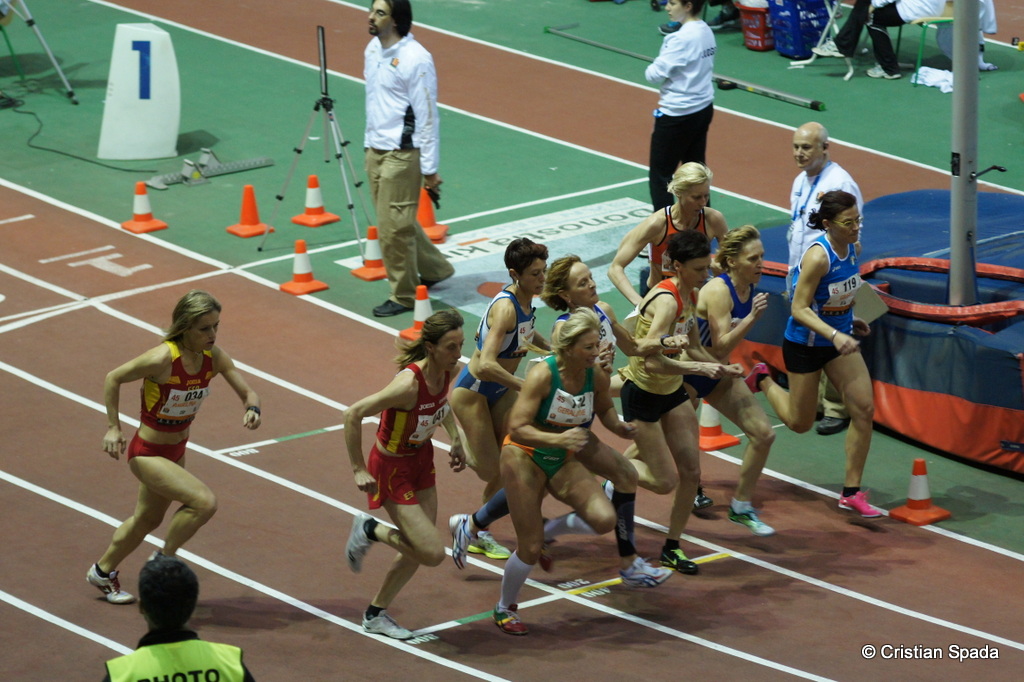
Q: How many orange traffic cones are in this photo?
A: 9